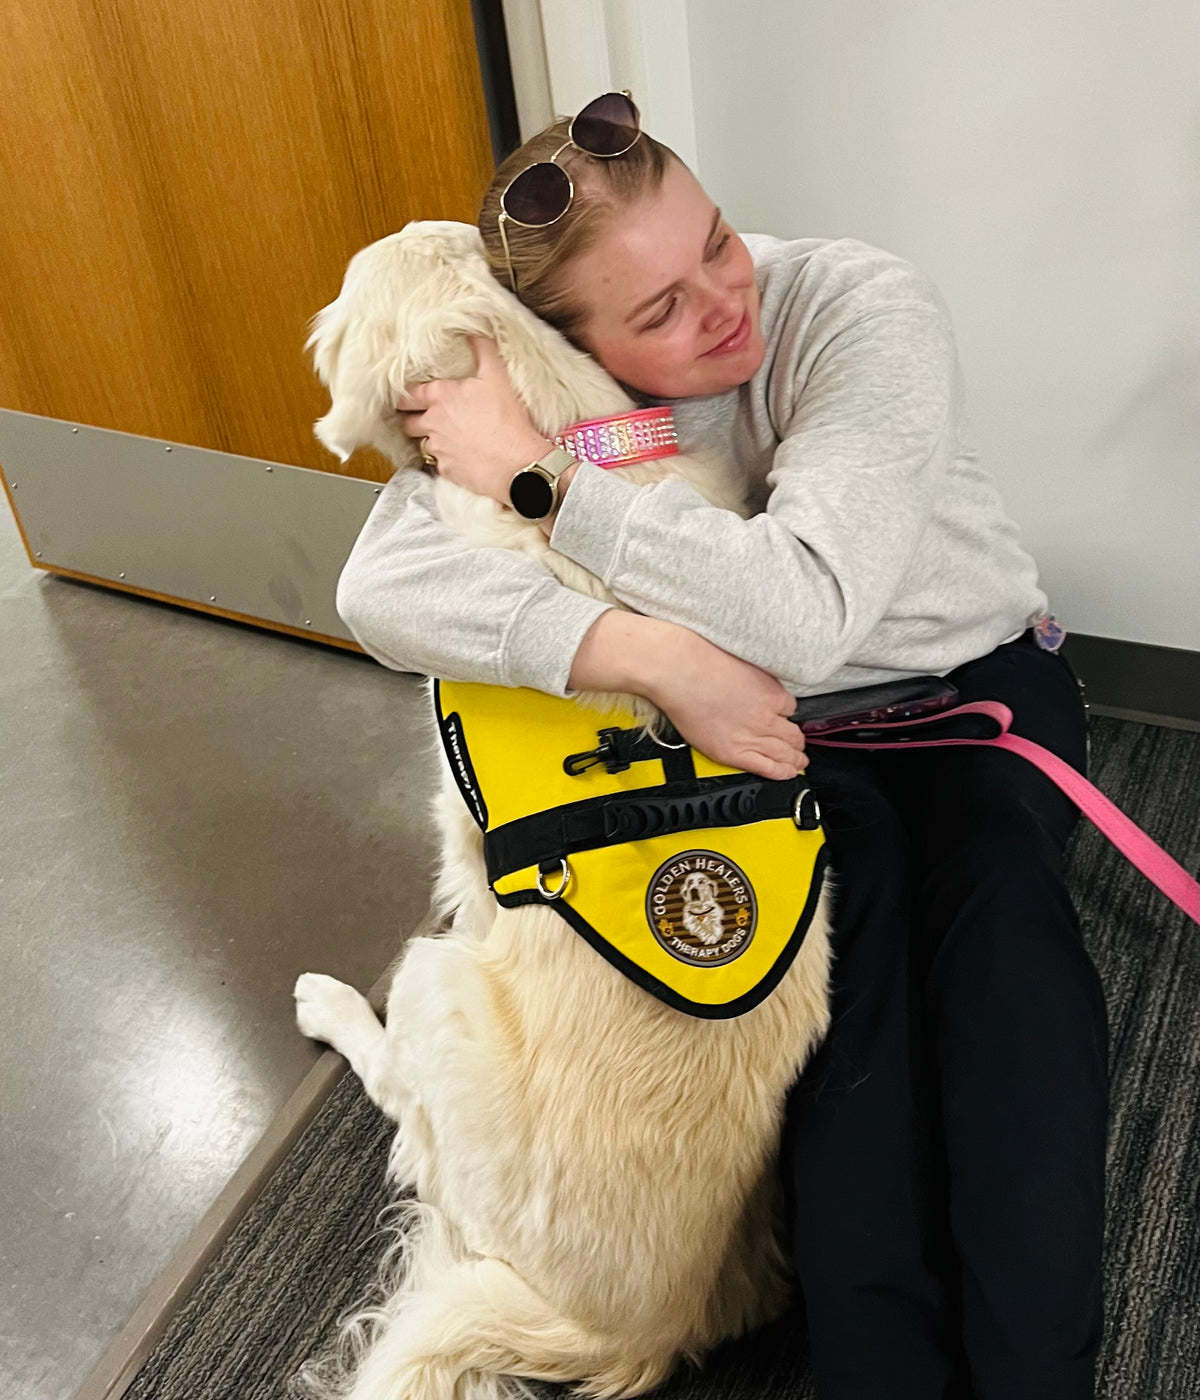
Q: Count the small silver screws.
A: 9